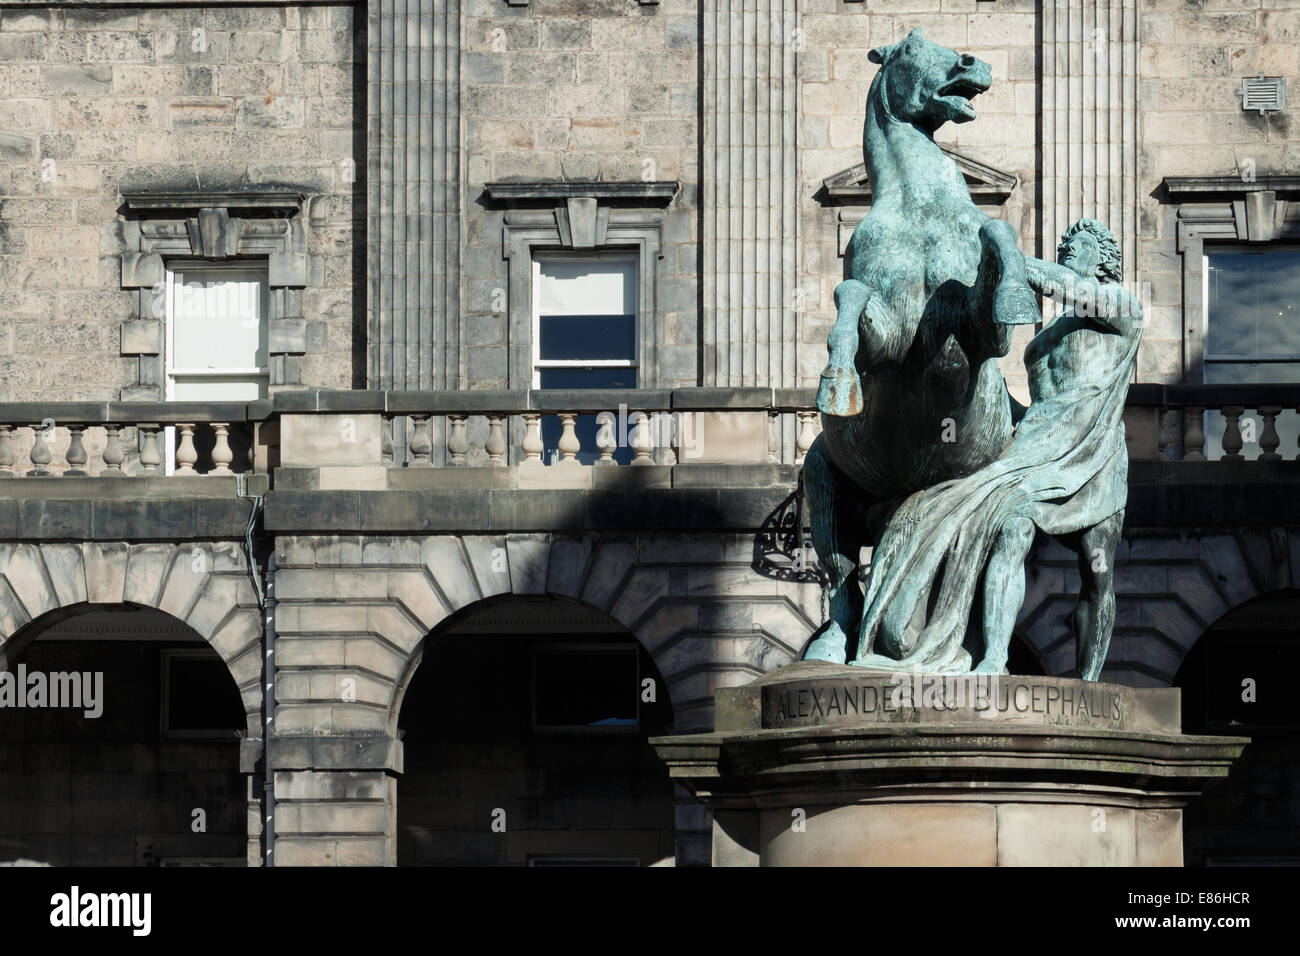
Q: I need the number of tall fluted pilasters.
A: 3